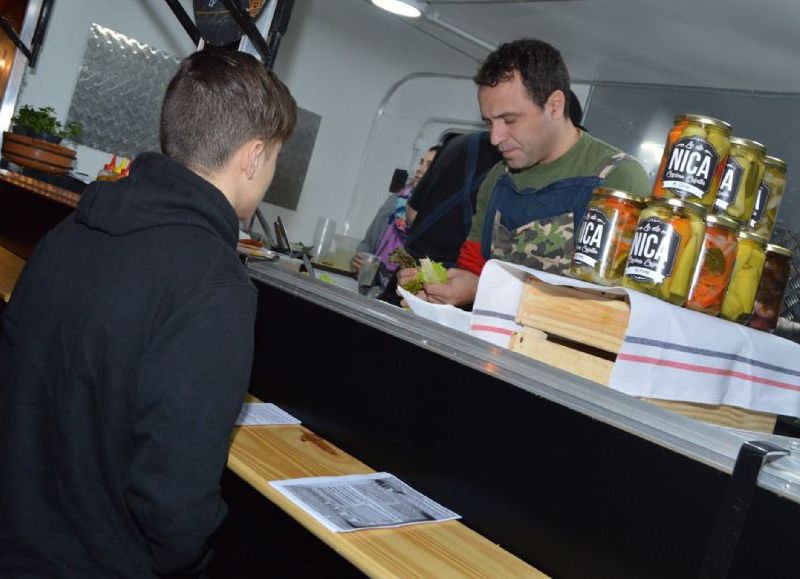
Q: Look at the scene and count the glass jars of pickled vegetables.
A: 8